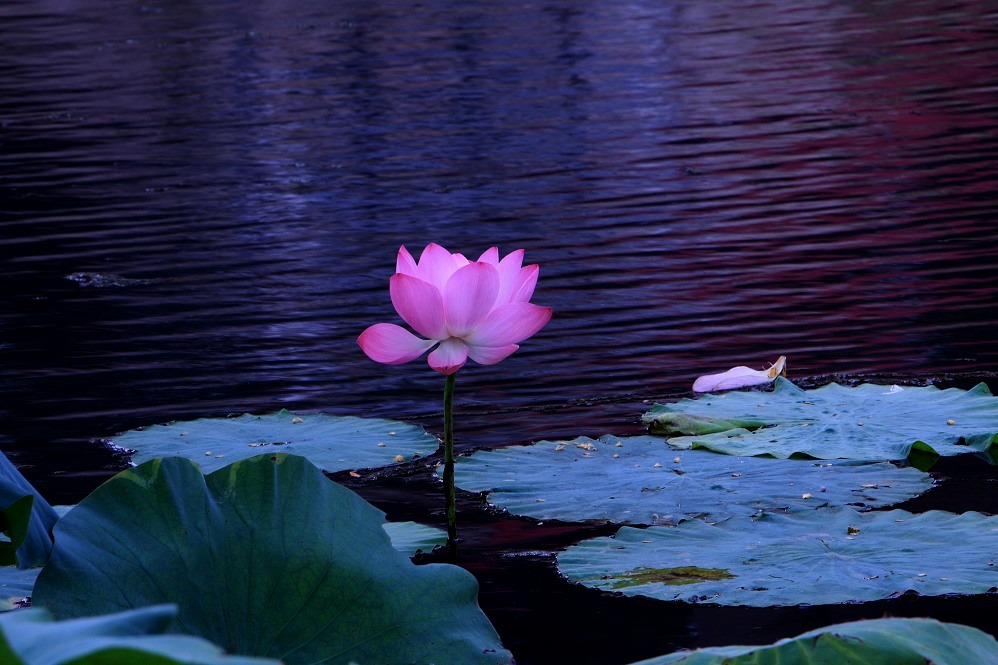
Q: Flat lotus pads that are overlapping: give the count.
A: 3